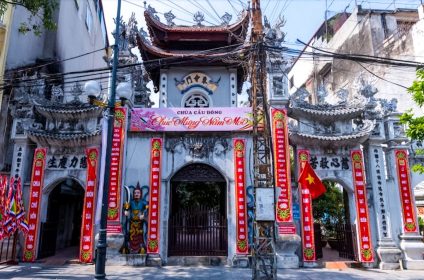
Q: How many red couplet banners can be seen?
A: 9